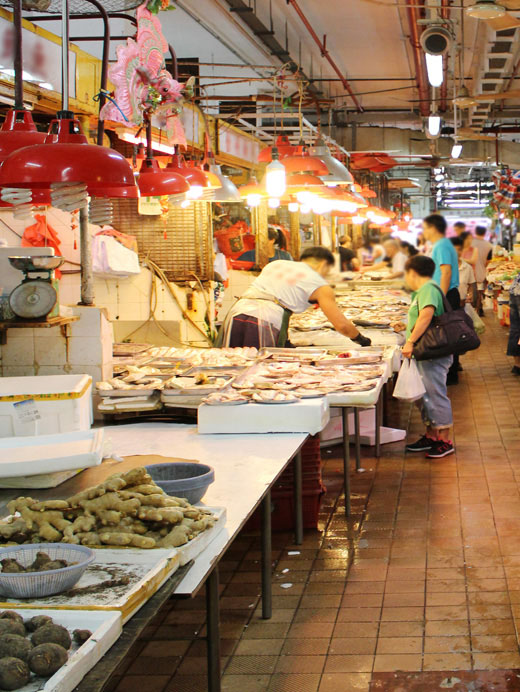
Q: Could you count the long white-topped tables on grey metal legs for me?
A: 1